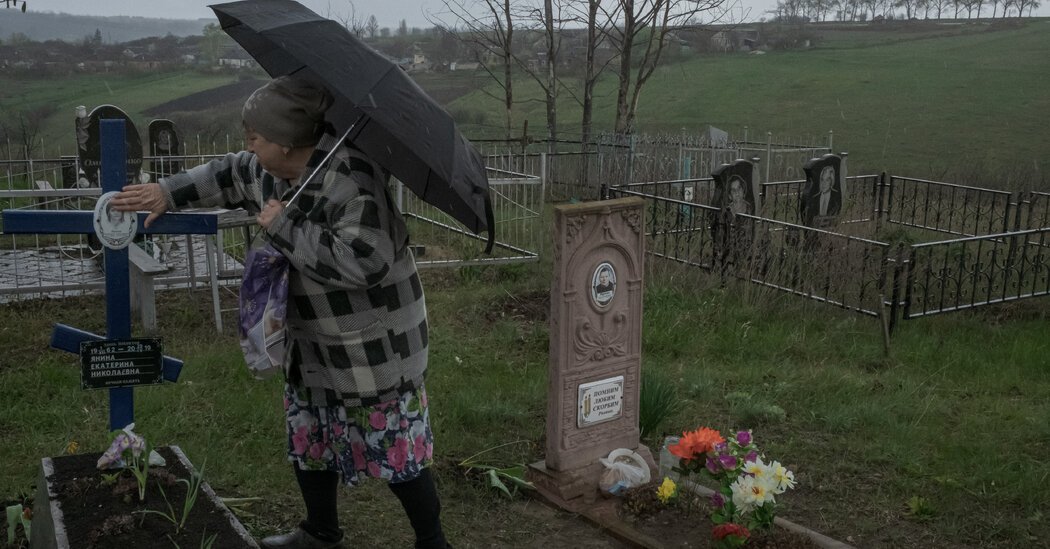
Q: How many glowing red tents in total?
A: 0